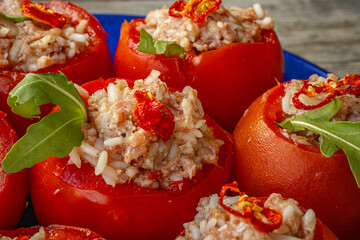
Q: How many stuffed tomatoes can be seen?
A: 7